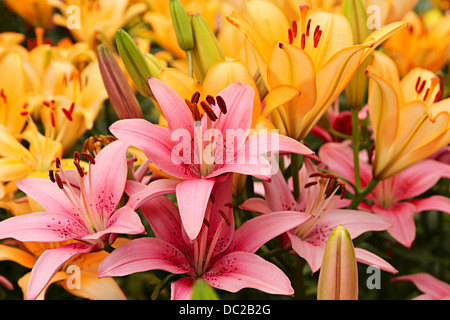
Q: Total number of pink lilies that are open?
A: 5